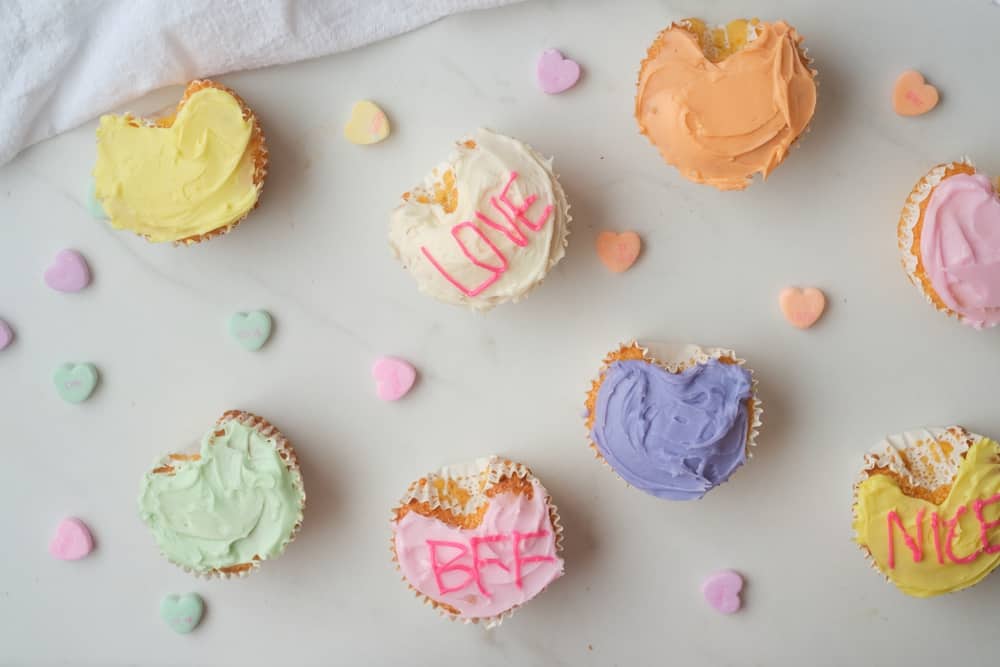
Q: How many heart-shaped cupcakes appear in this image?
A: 8